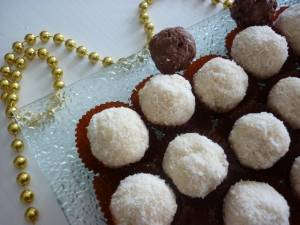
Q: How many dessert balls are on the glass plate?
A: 13